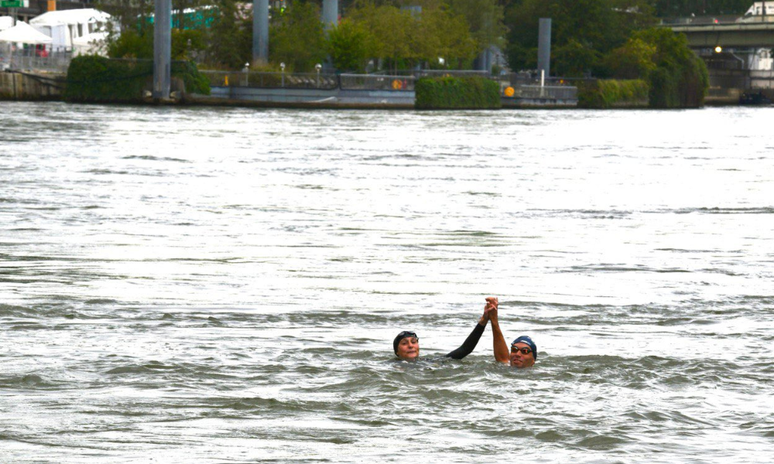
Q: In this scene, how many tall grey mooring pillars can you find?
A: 4